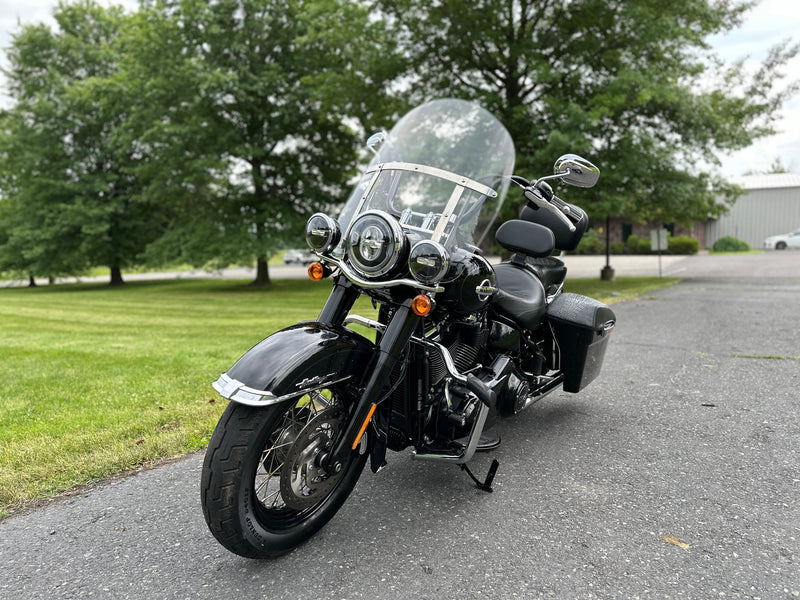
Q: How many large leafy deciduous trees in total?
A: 3